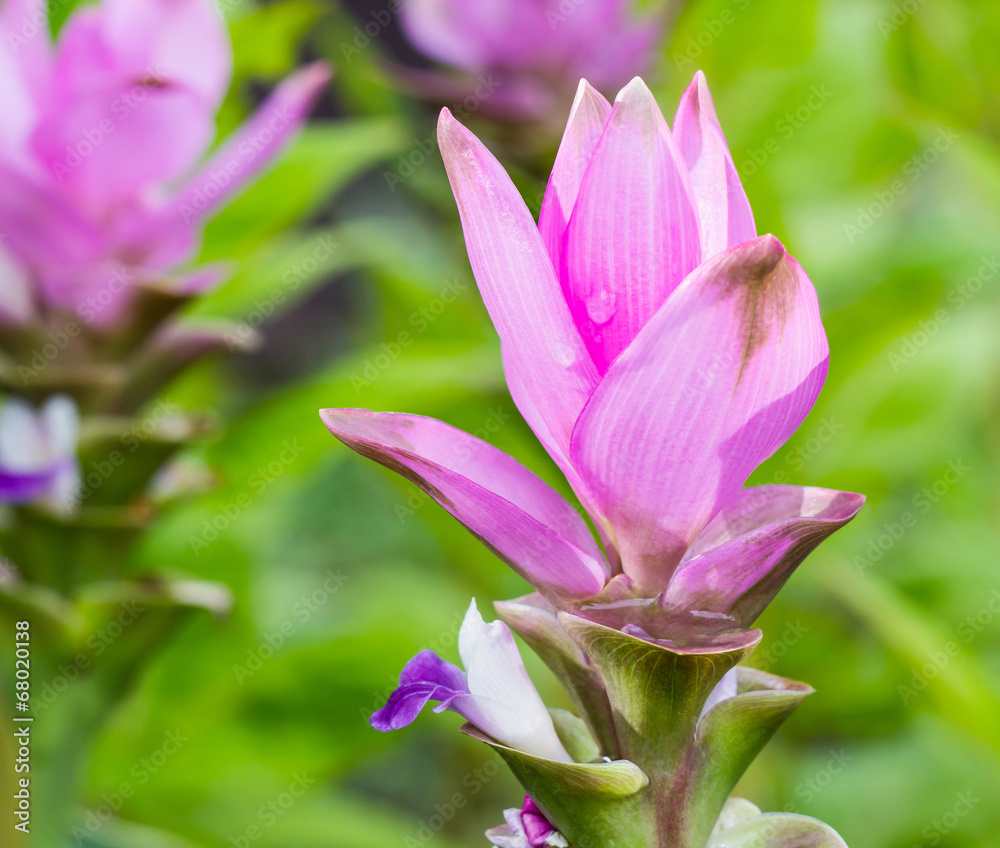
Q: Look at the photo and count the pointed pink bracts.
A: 7